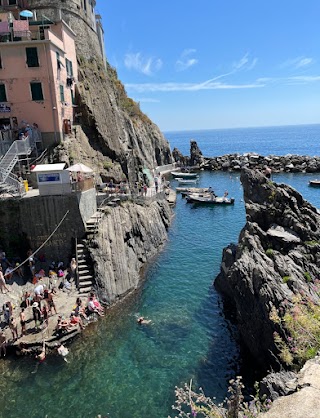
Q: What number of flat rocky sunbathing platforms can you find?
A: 1